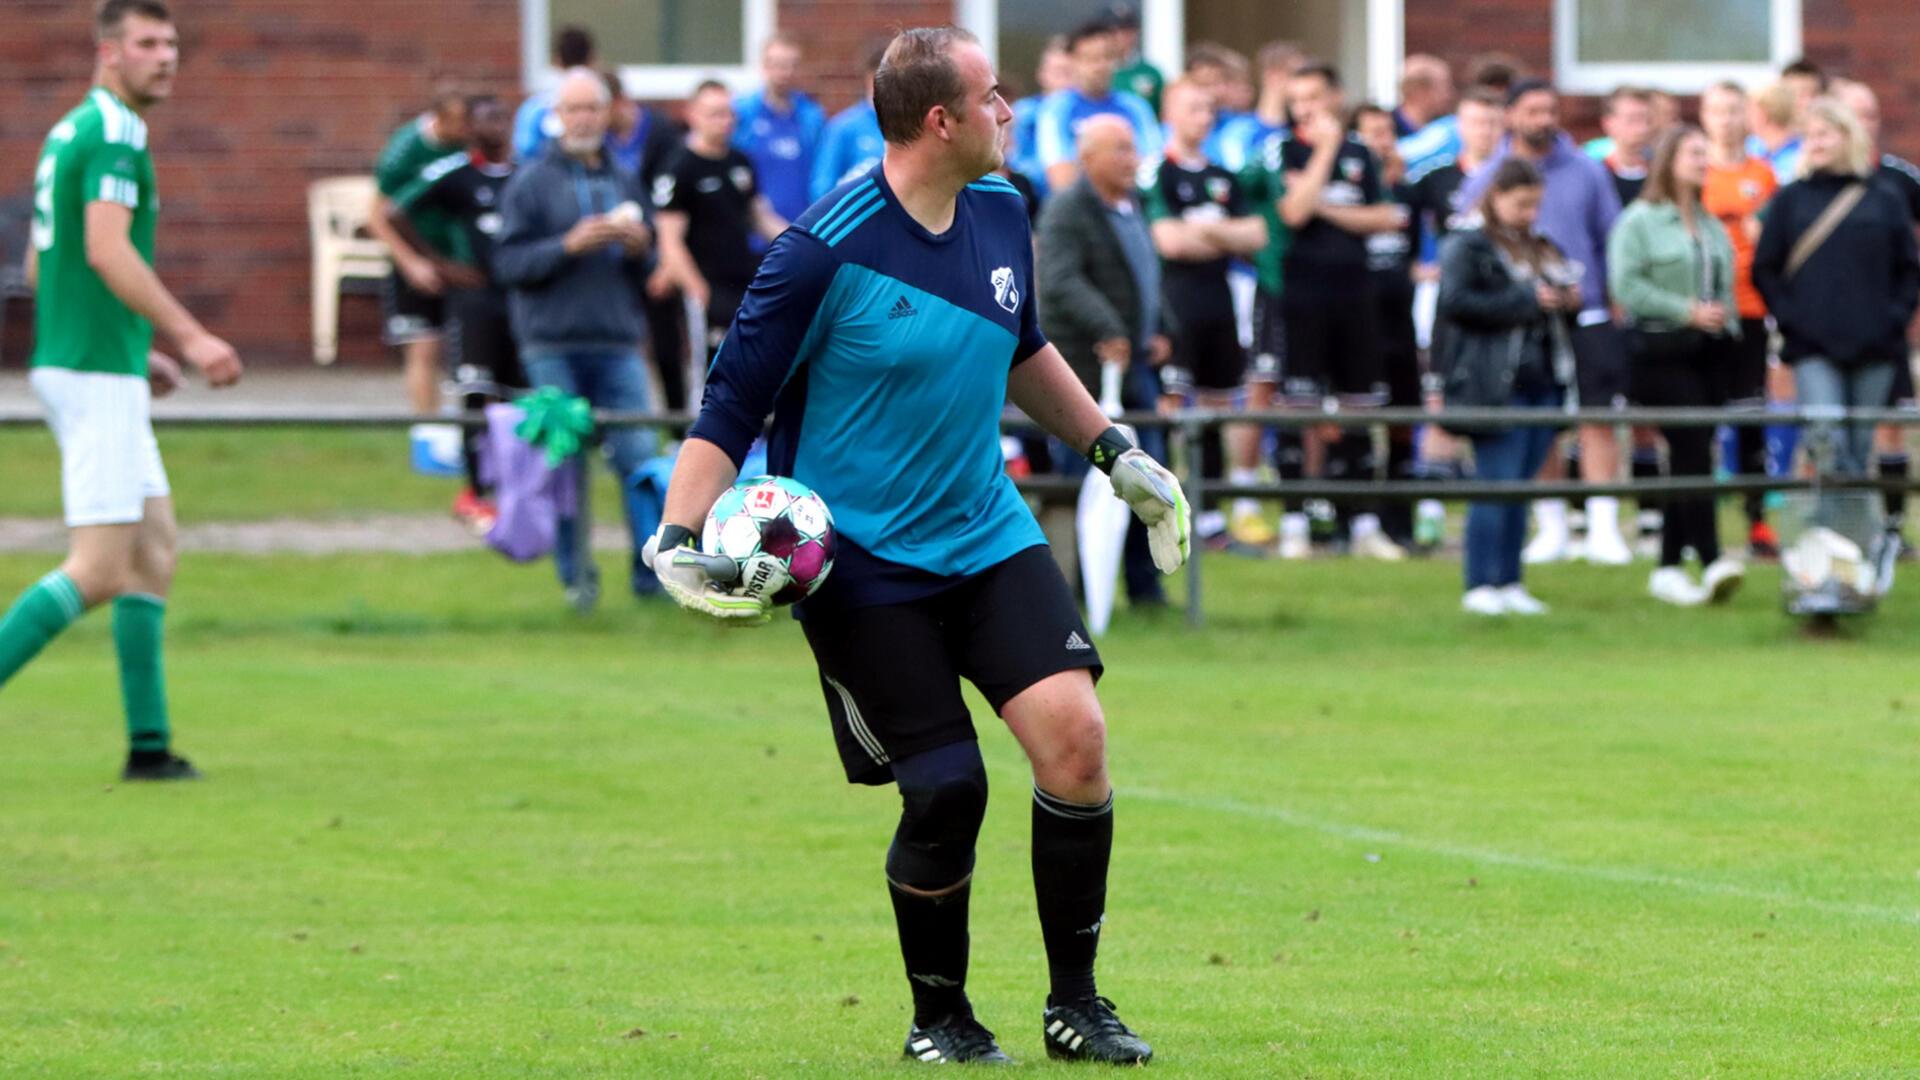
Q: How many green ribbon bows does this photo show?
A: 1